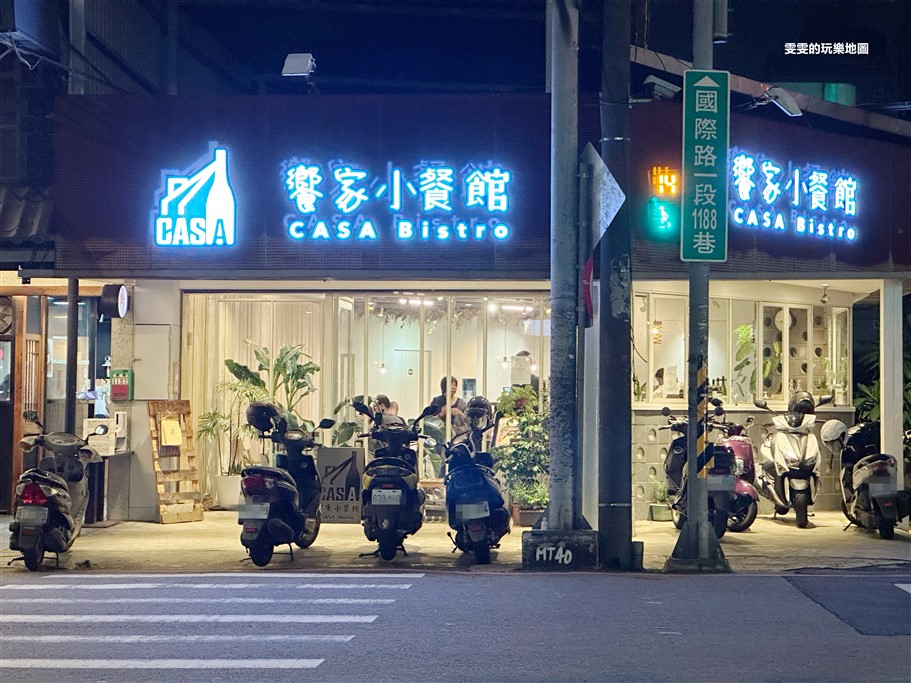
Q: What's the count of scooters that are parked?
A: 8